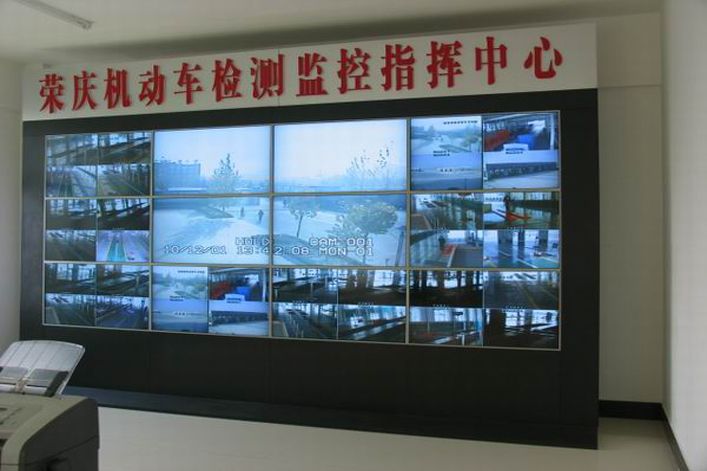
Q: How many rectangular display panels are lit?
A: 12